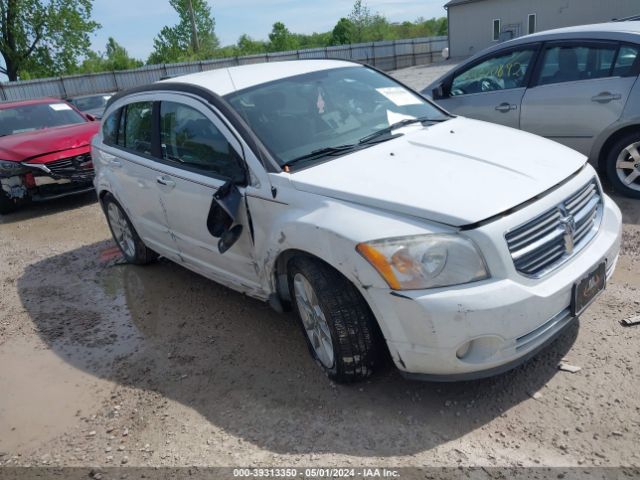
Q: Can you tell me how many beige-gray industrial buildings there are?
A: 1